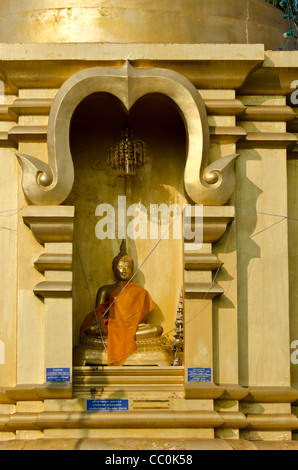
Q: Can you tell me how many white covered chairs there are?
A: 0